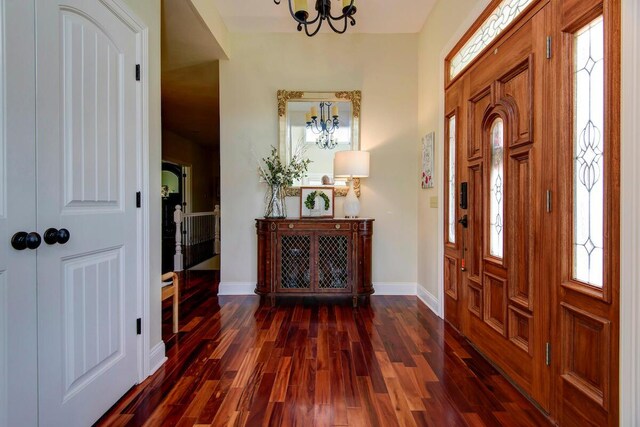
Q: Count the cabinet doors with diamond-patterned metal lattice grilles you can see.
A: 2